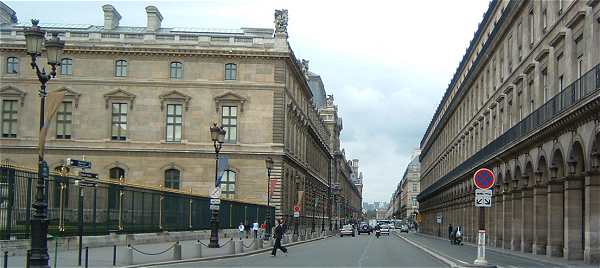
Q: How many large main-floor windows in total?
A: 5